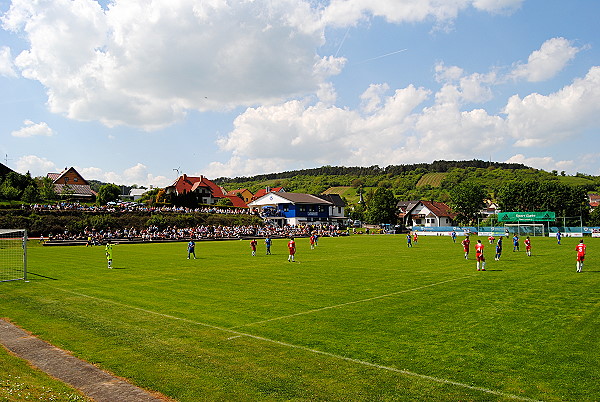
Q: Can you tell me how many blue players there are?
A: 8